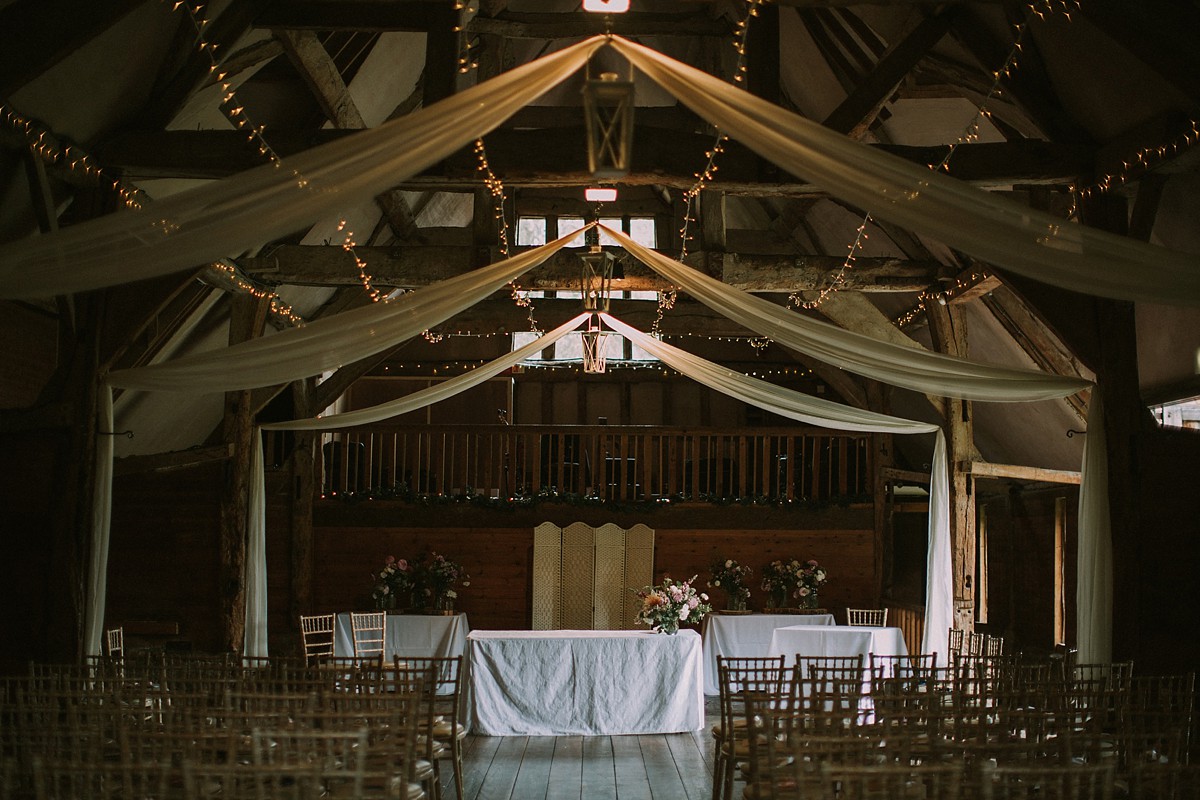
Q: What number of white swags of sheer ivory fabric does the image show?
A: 6